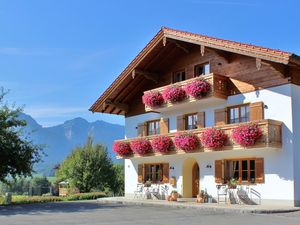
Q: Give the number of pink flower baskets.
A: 9